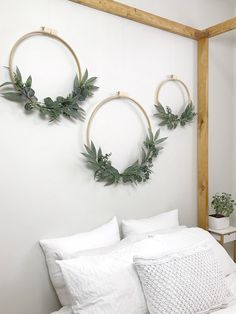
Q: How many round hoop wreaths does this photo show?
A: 3